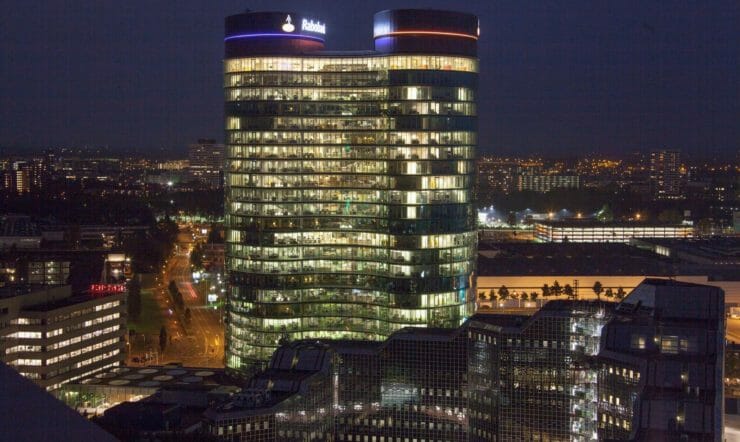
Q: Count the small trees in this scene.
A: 12